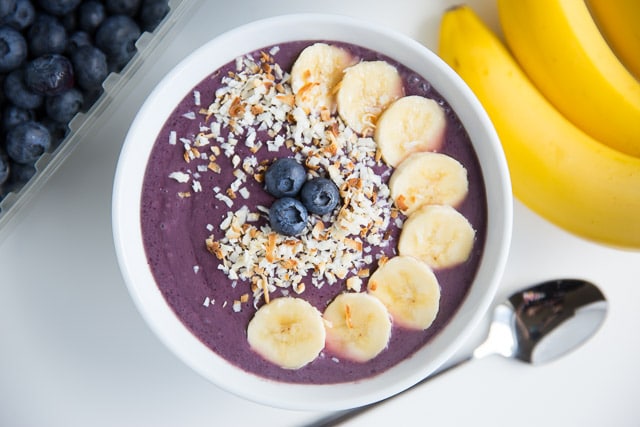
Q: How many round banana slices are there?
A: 8